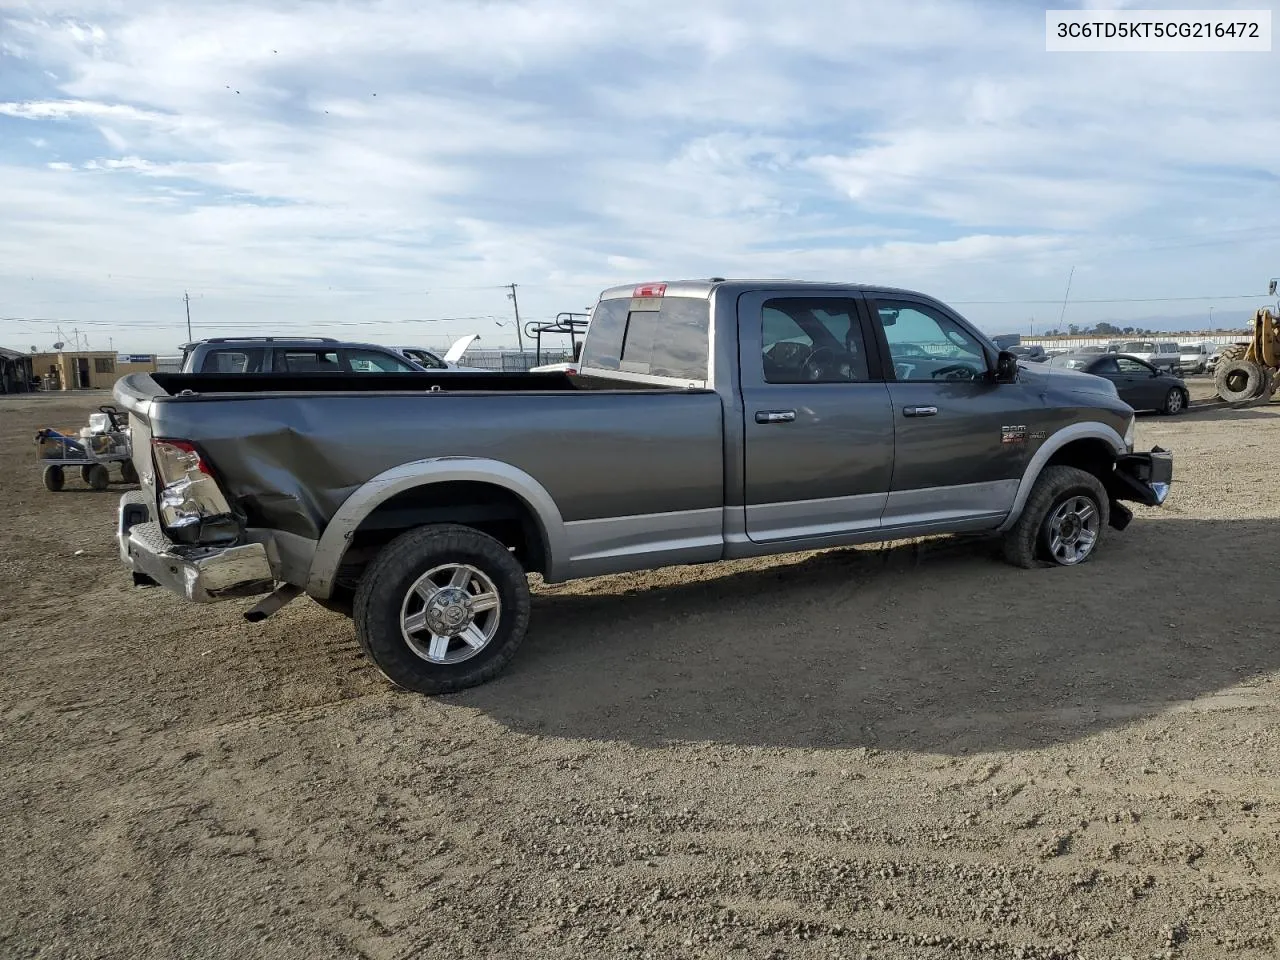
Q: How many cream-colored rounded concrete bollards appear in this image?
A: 0